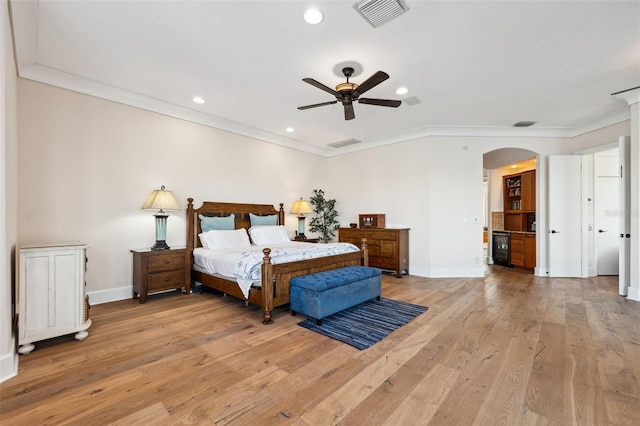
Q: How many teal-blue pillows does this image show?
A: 2